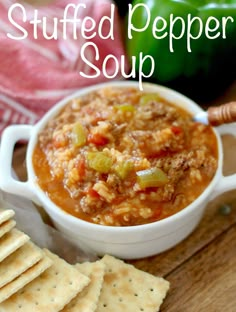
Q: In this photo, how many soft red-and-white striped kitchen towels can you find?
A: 1